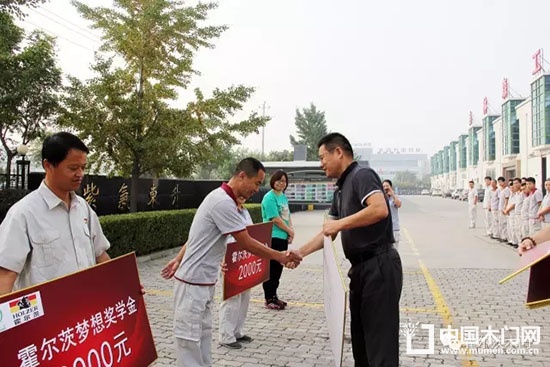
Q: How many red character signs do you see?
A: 4